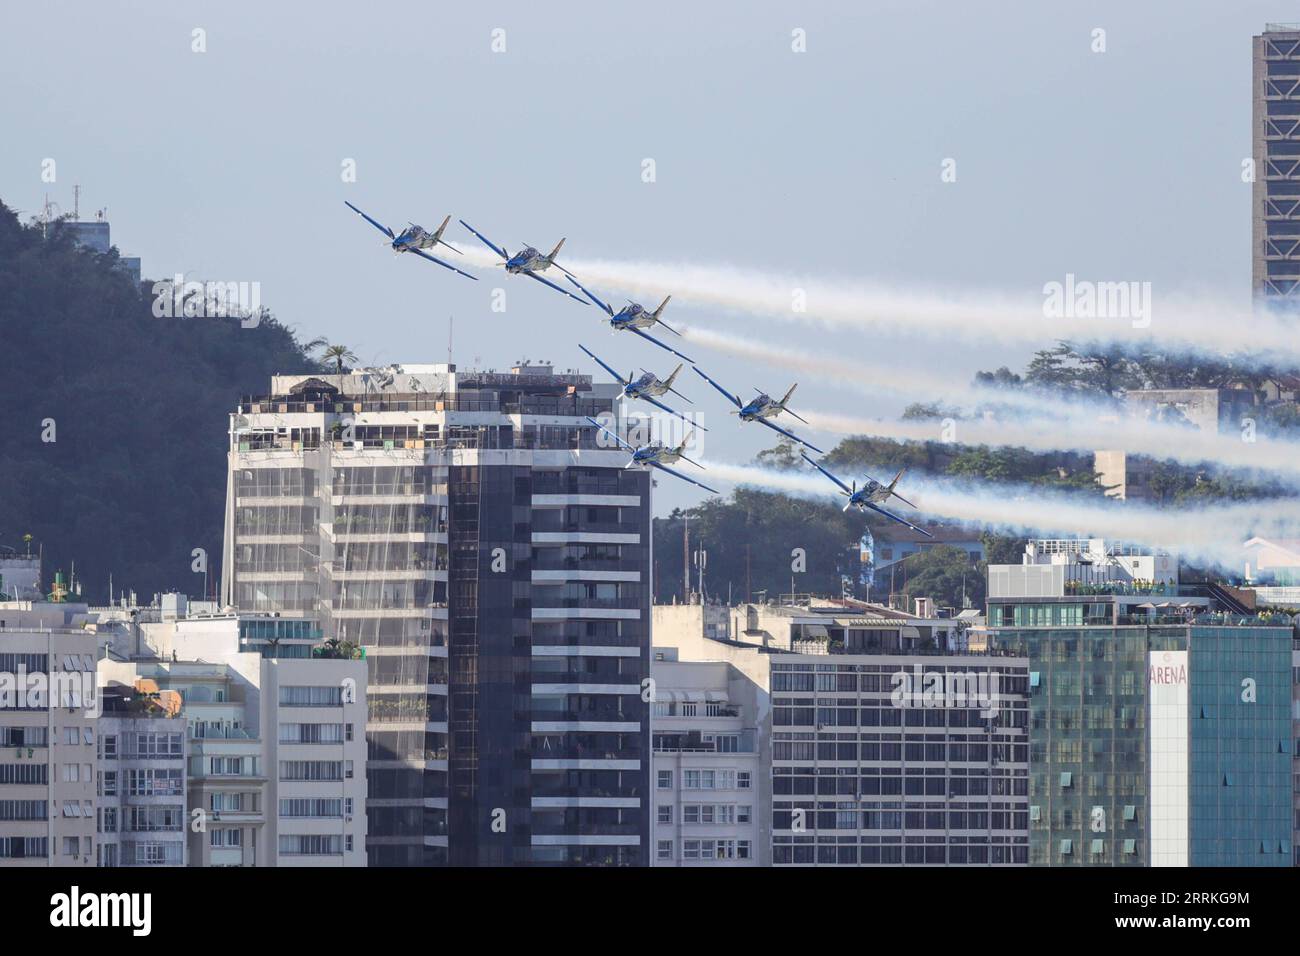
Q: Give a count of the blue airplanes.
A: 7